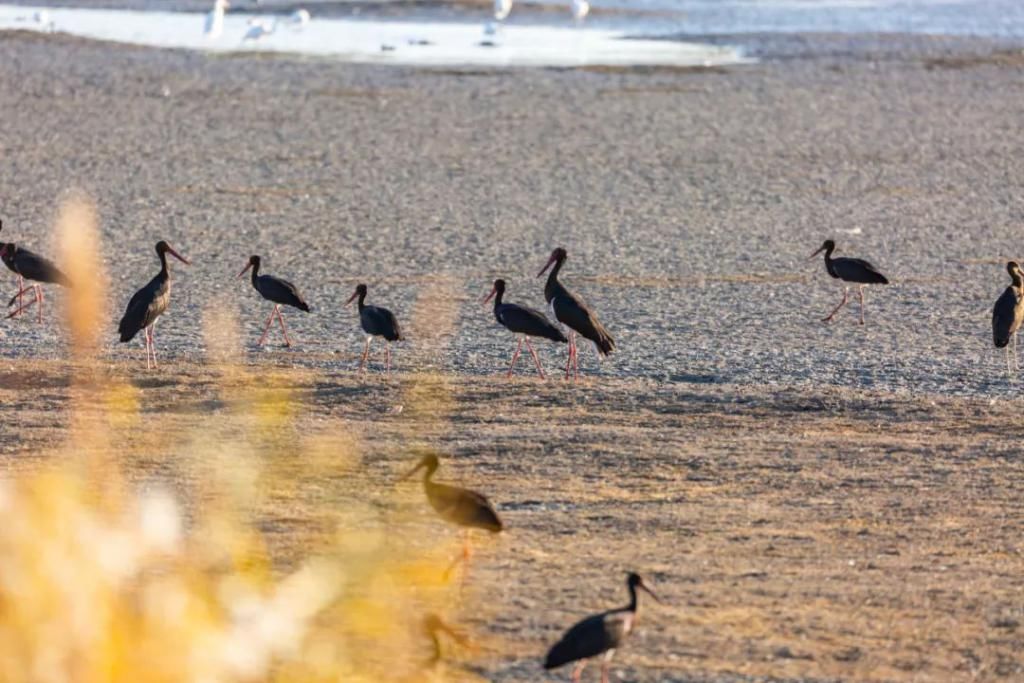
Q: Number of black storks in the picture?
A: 12